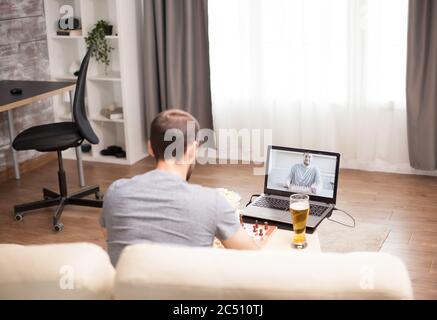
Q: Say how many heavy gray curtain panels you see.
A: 2